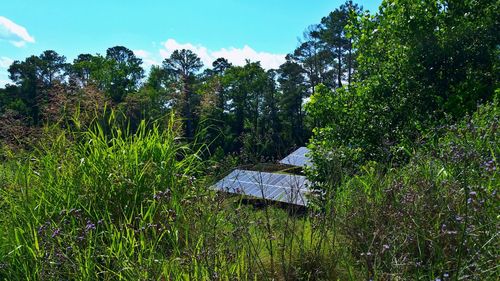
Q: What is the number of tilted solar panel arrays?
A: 2